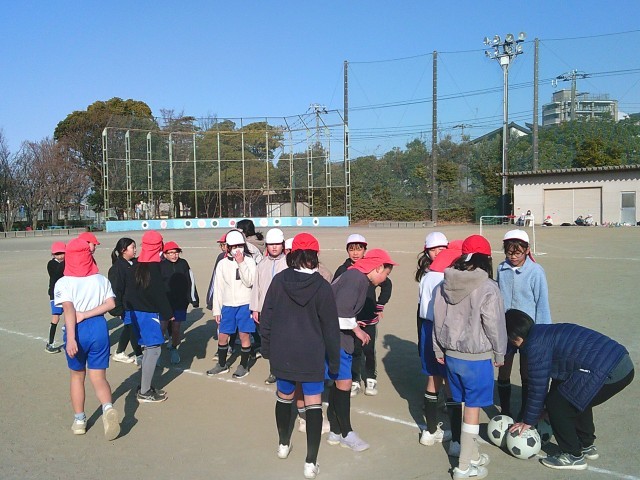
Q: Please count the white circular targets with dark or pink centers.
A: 10